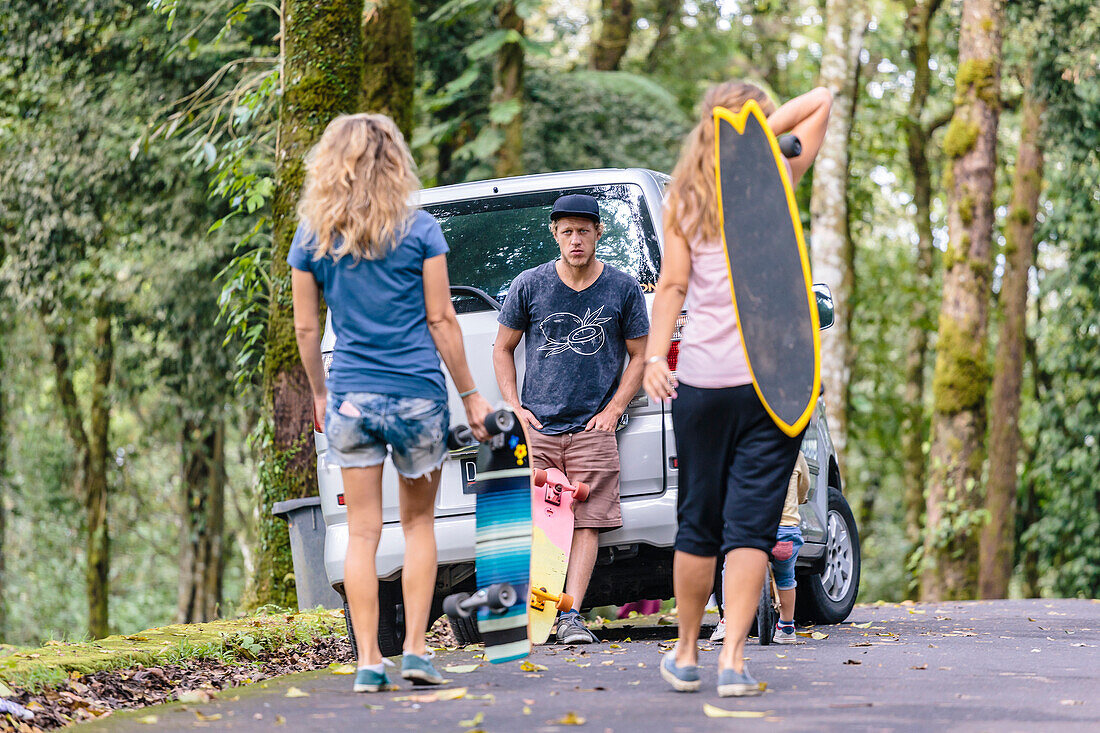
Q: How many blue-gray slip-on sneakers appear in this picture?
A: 2